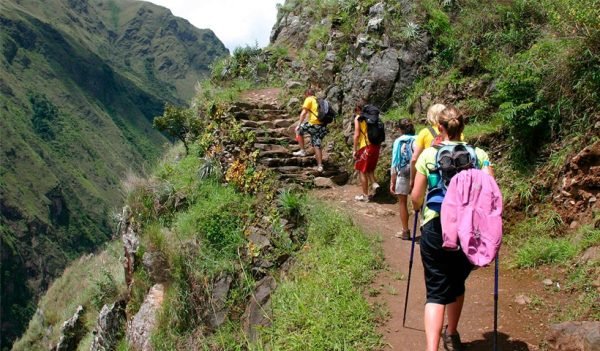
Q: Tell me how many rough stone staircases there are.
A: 1